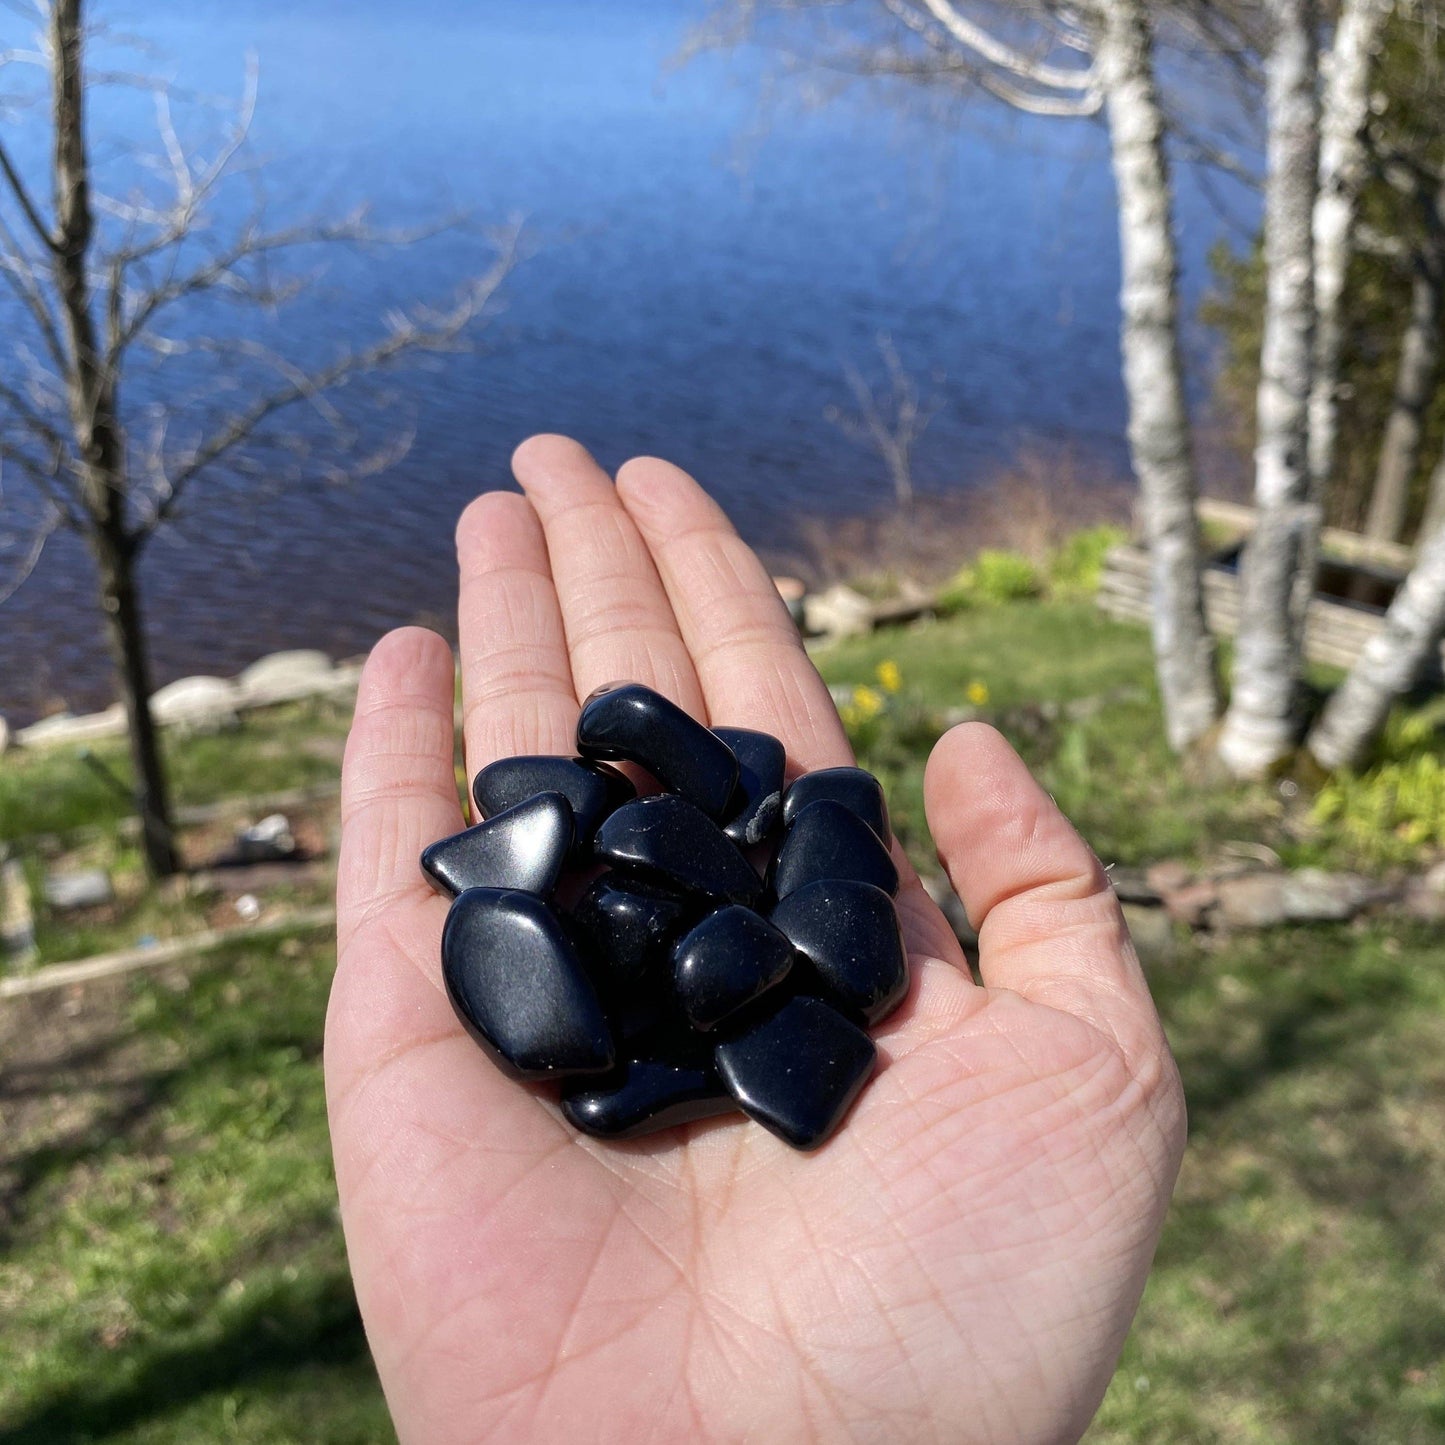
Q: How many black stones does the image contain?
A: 13